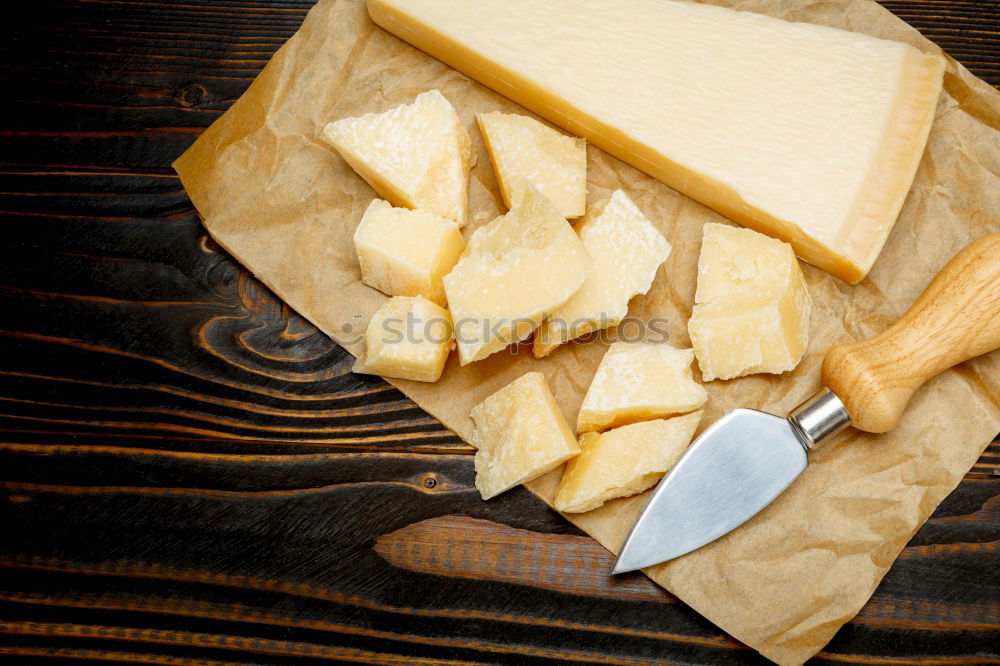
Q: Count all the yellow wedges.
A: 11